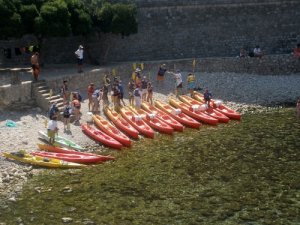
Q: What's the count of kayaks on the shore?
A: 14